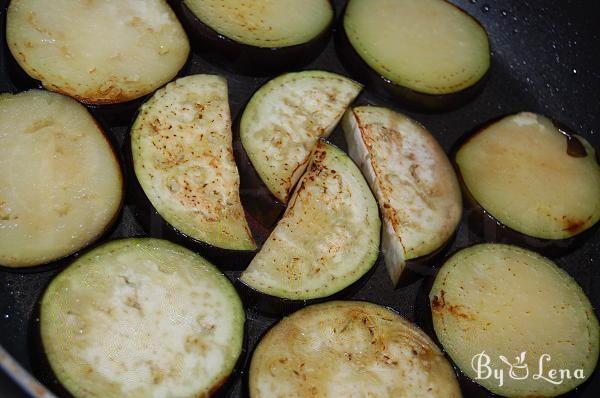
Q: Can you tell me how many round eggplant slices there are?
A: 8